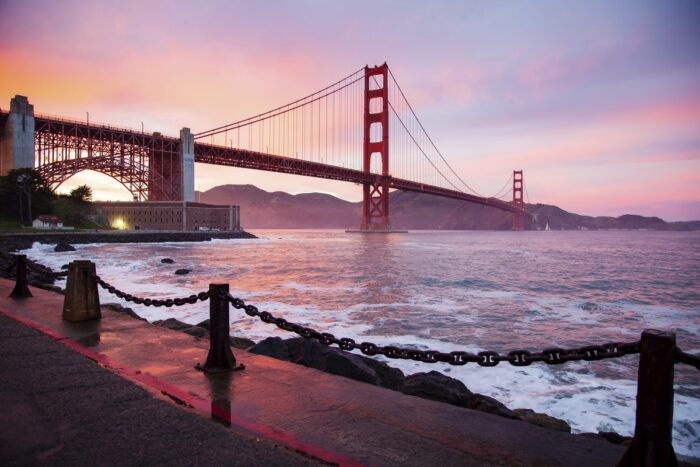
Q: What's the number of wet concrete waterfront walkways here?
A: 1